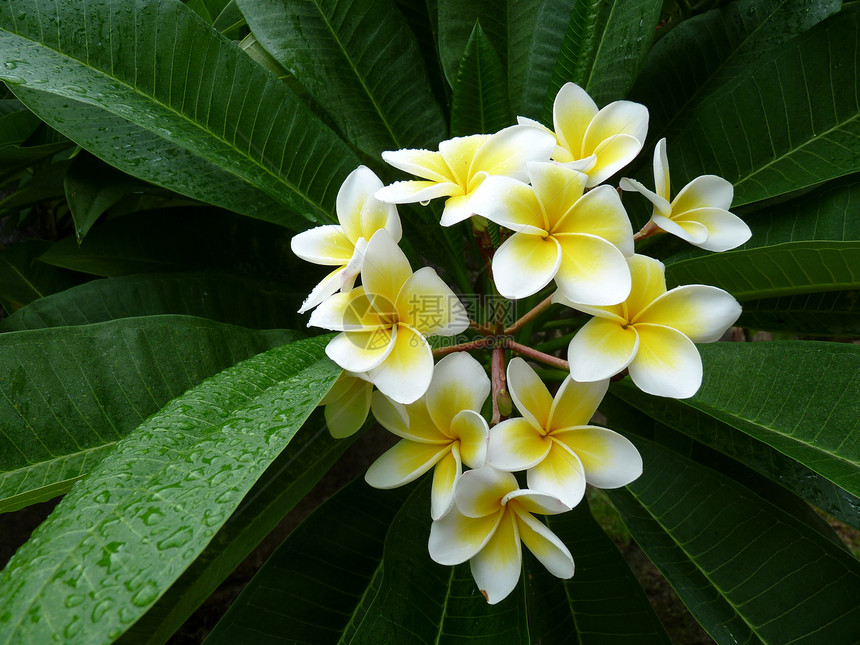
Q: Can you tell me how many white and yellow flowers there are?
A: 11